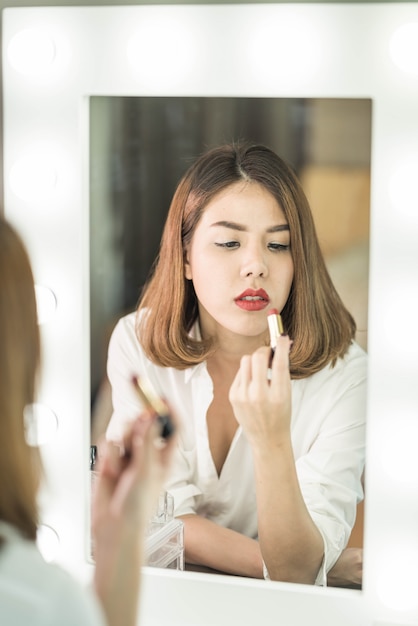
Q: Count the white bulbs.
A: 12